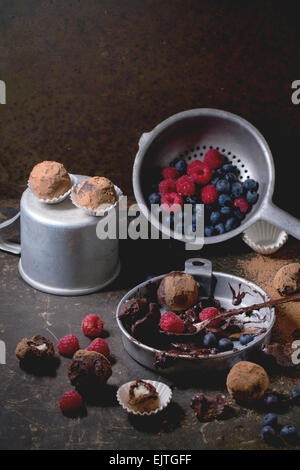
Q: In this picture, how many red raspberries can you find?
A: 14